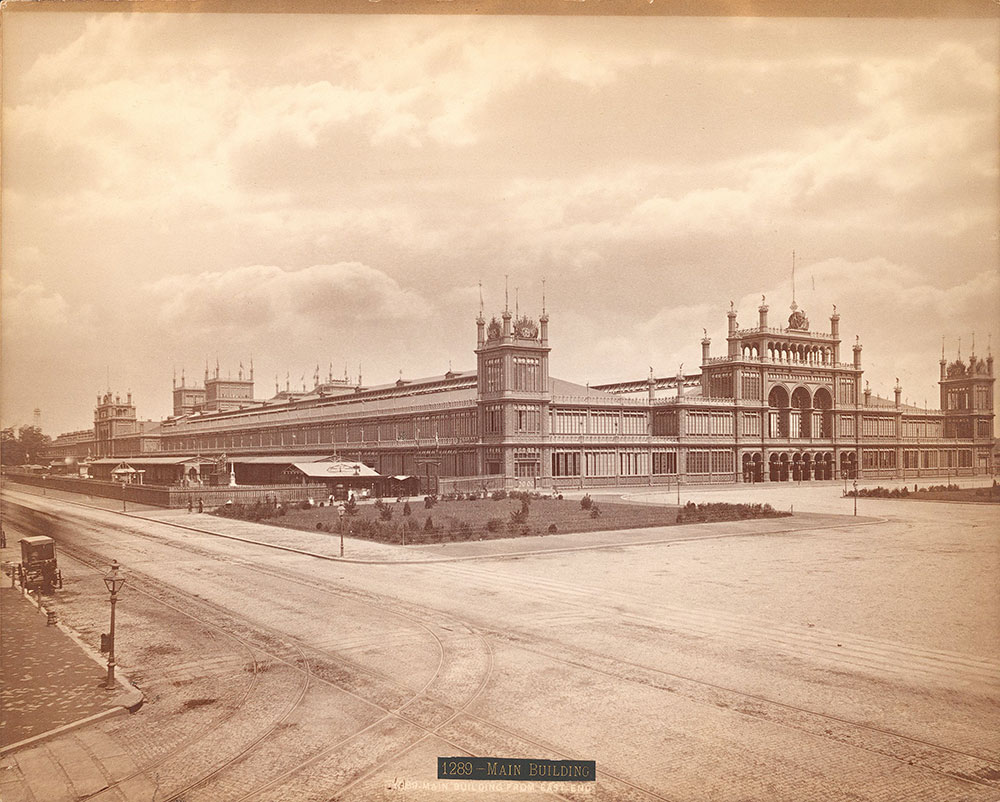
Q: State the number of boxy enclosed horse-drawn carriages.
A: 1